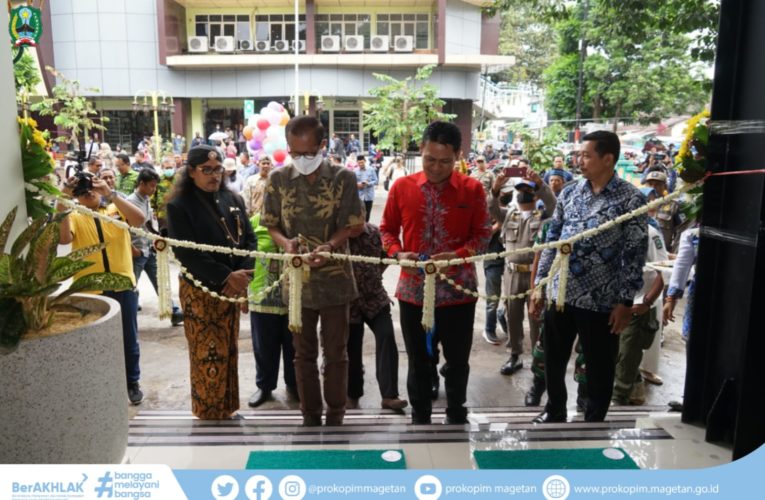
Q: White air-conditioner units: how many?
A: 10